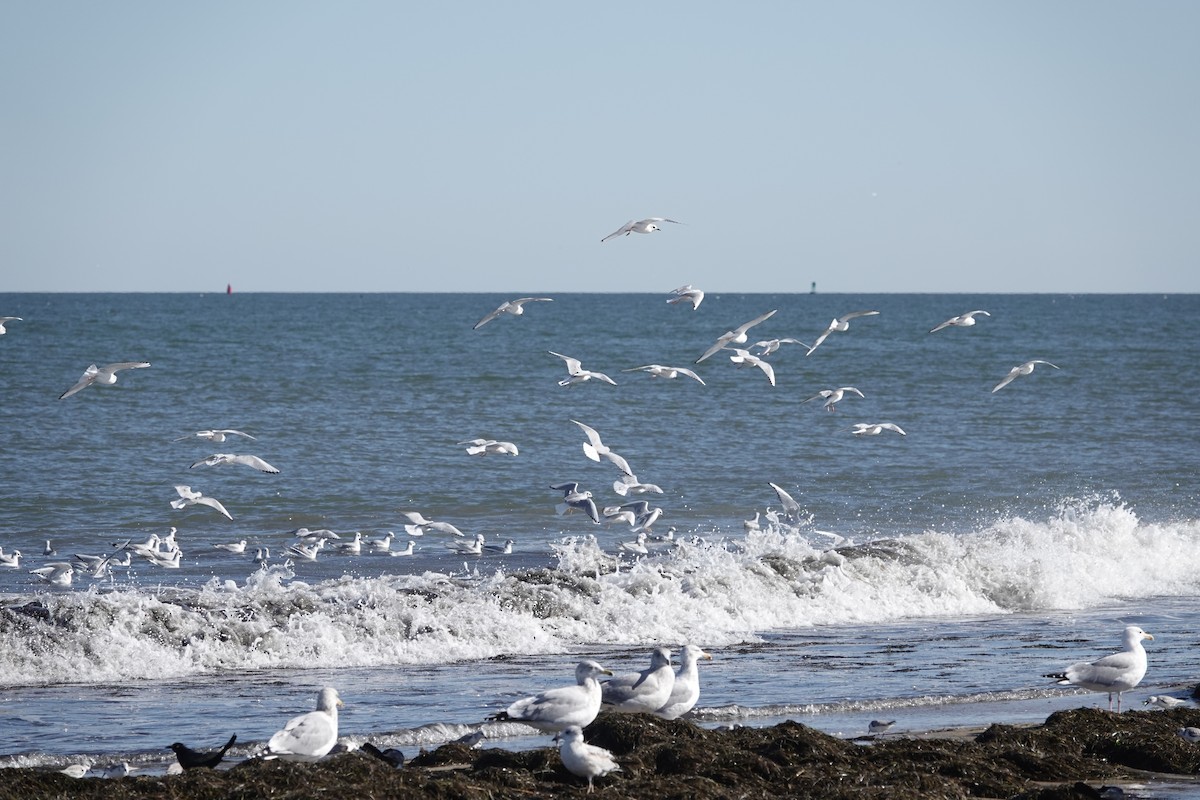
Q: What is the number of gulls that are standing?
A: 6